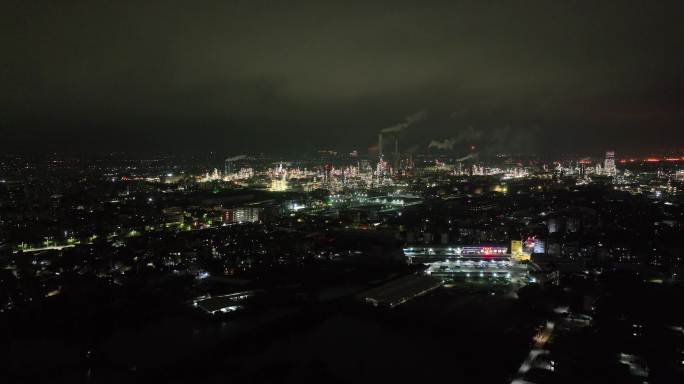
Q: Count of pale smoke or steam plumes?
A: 4